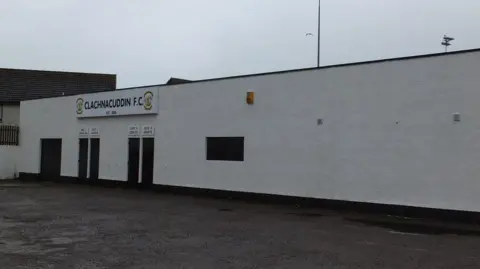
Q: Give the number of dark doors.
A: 5